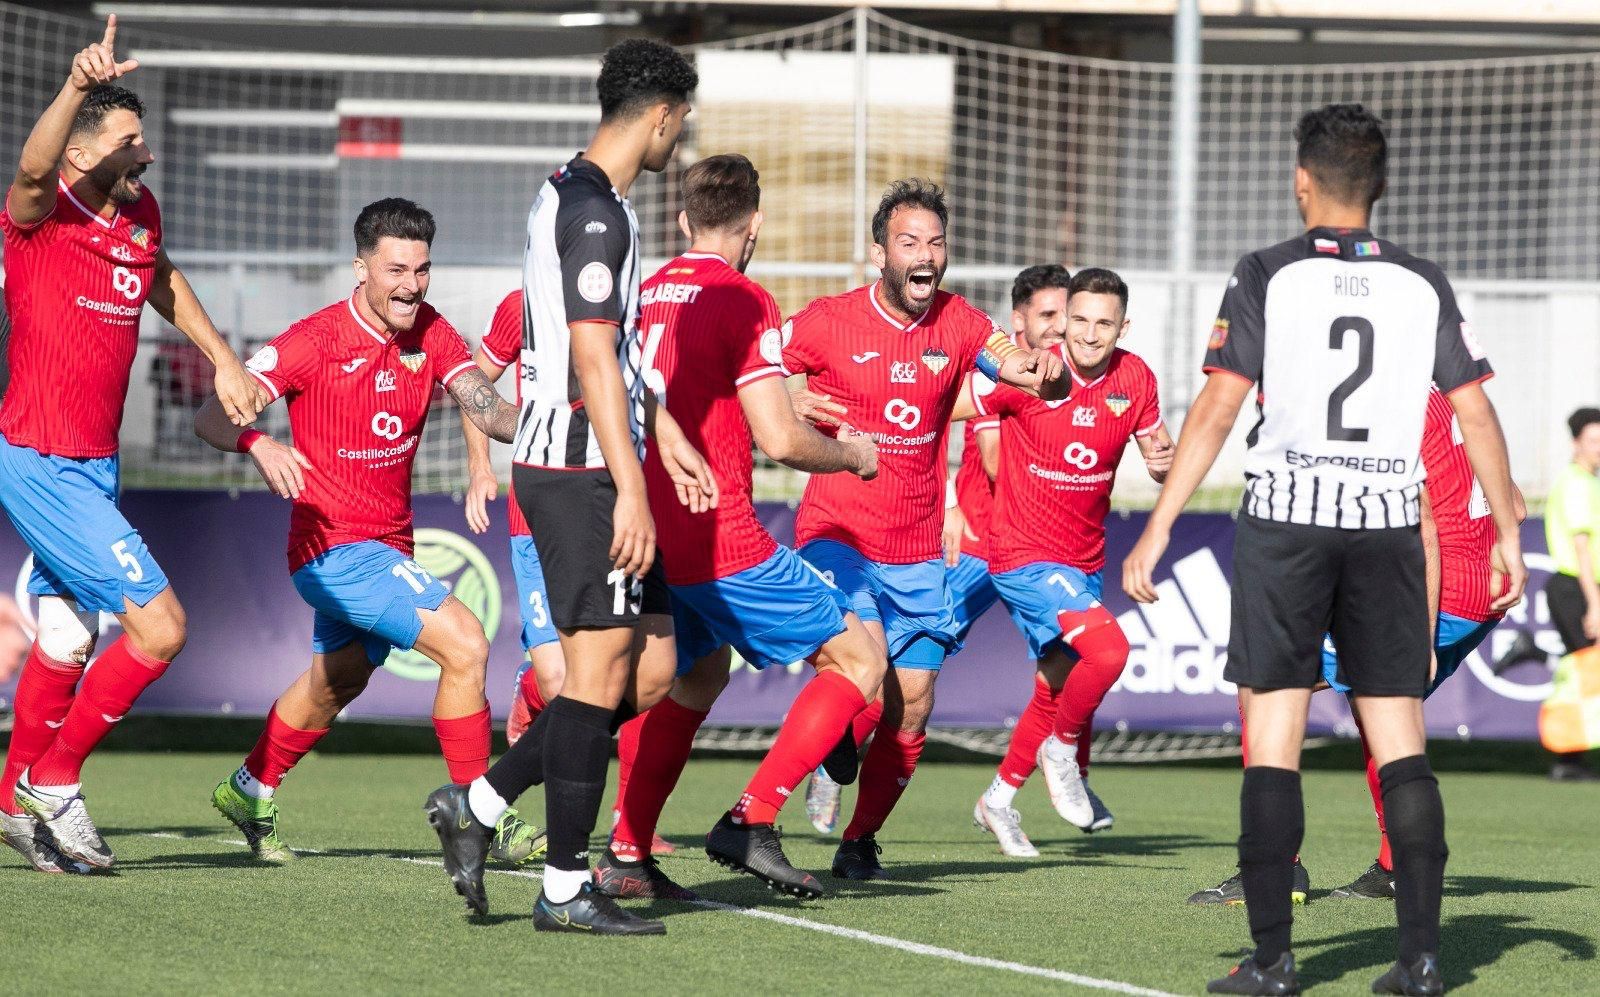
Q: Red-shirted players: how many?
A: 8